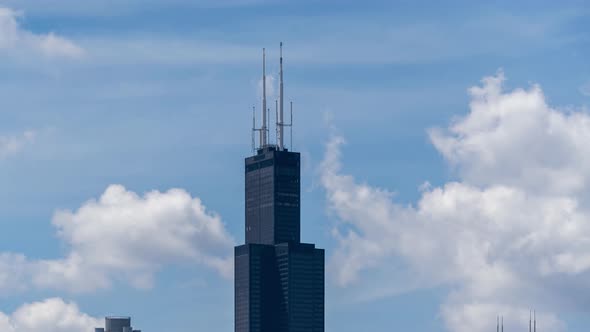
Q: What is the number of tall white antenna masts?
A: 2